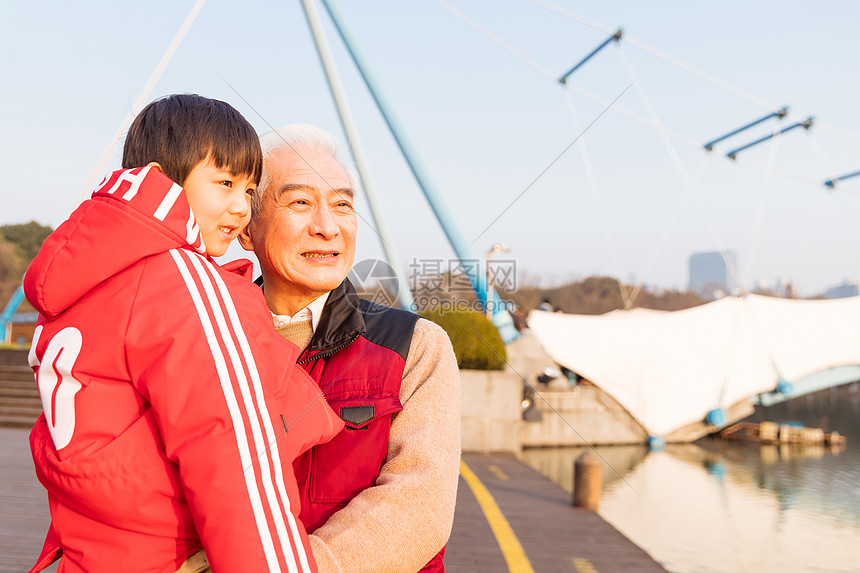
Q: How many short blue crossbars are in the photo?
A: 4